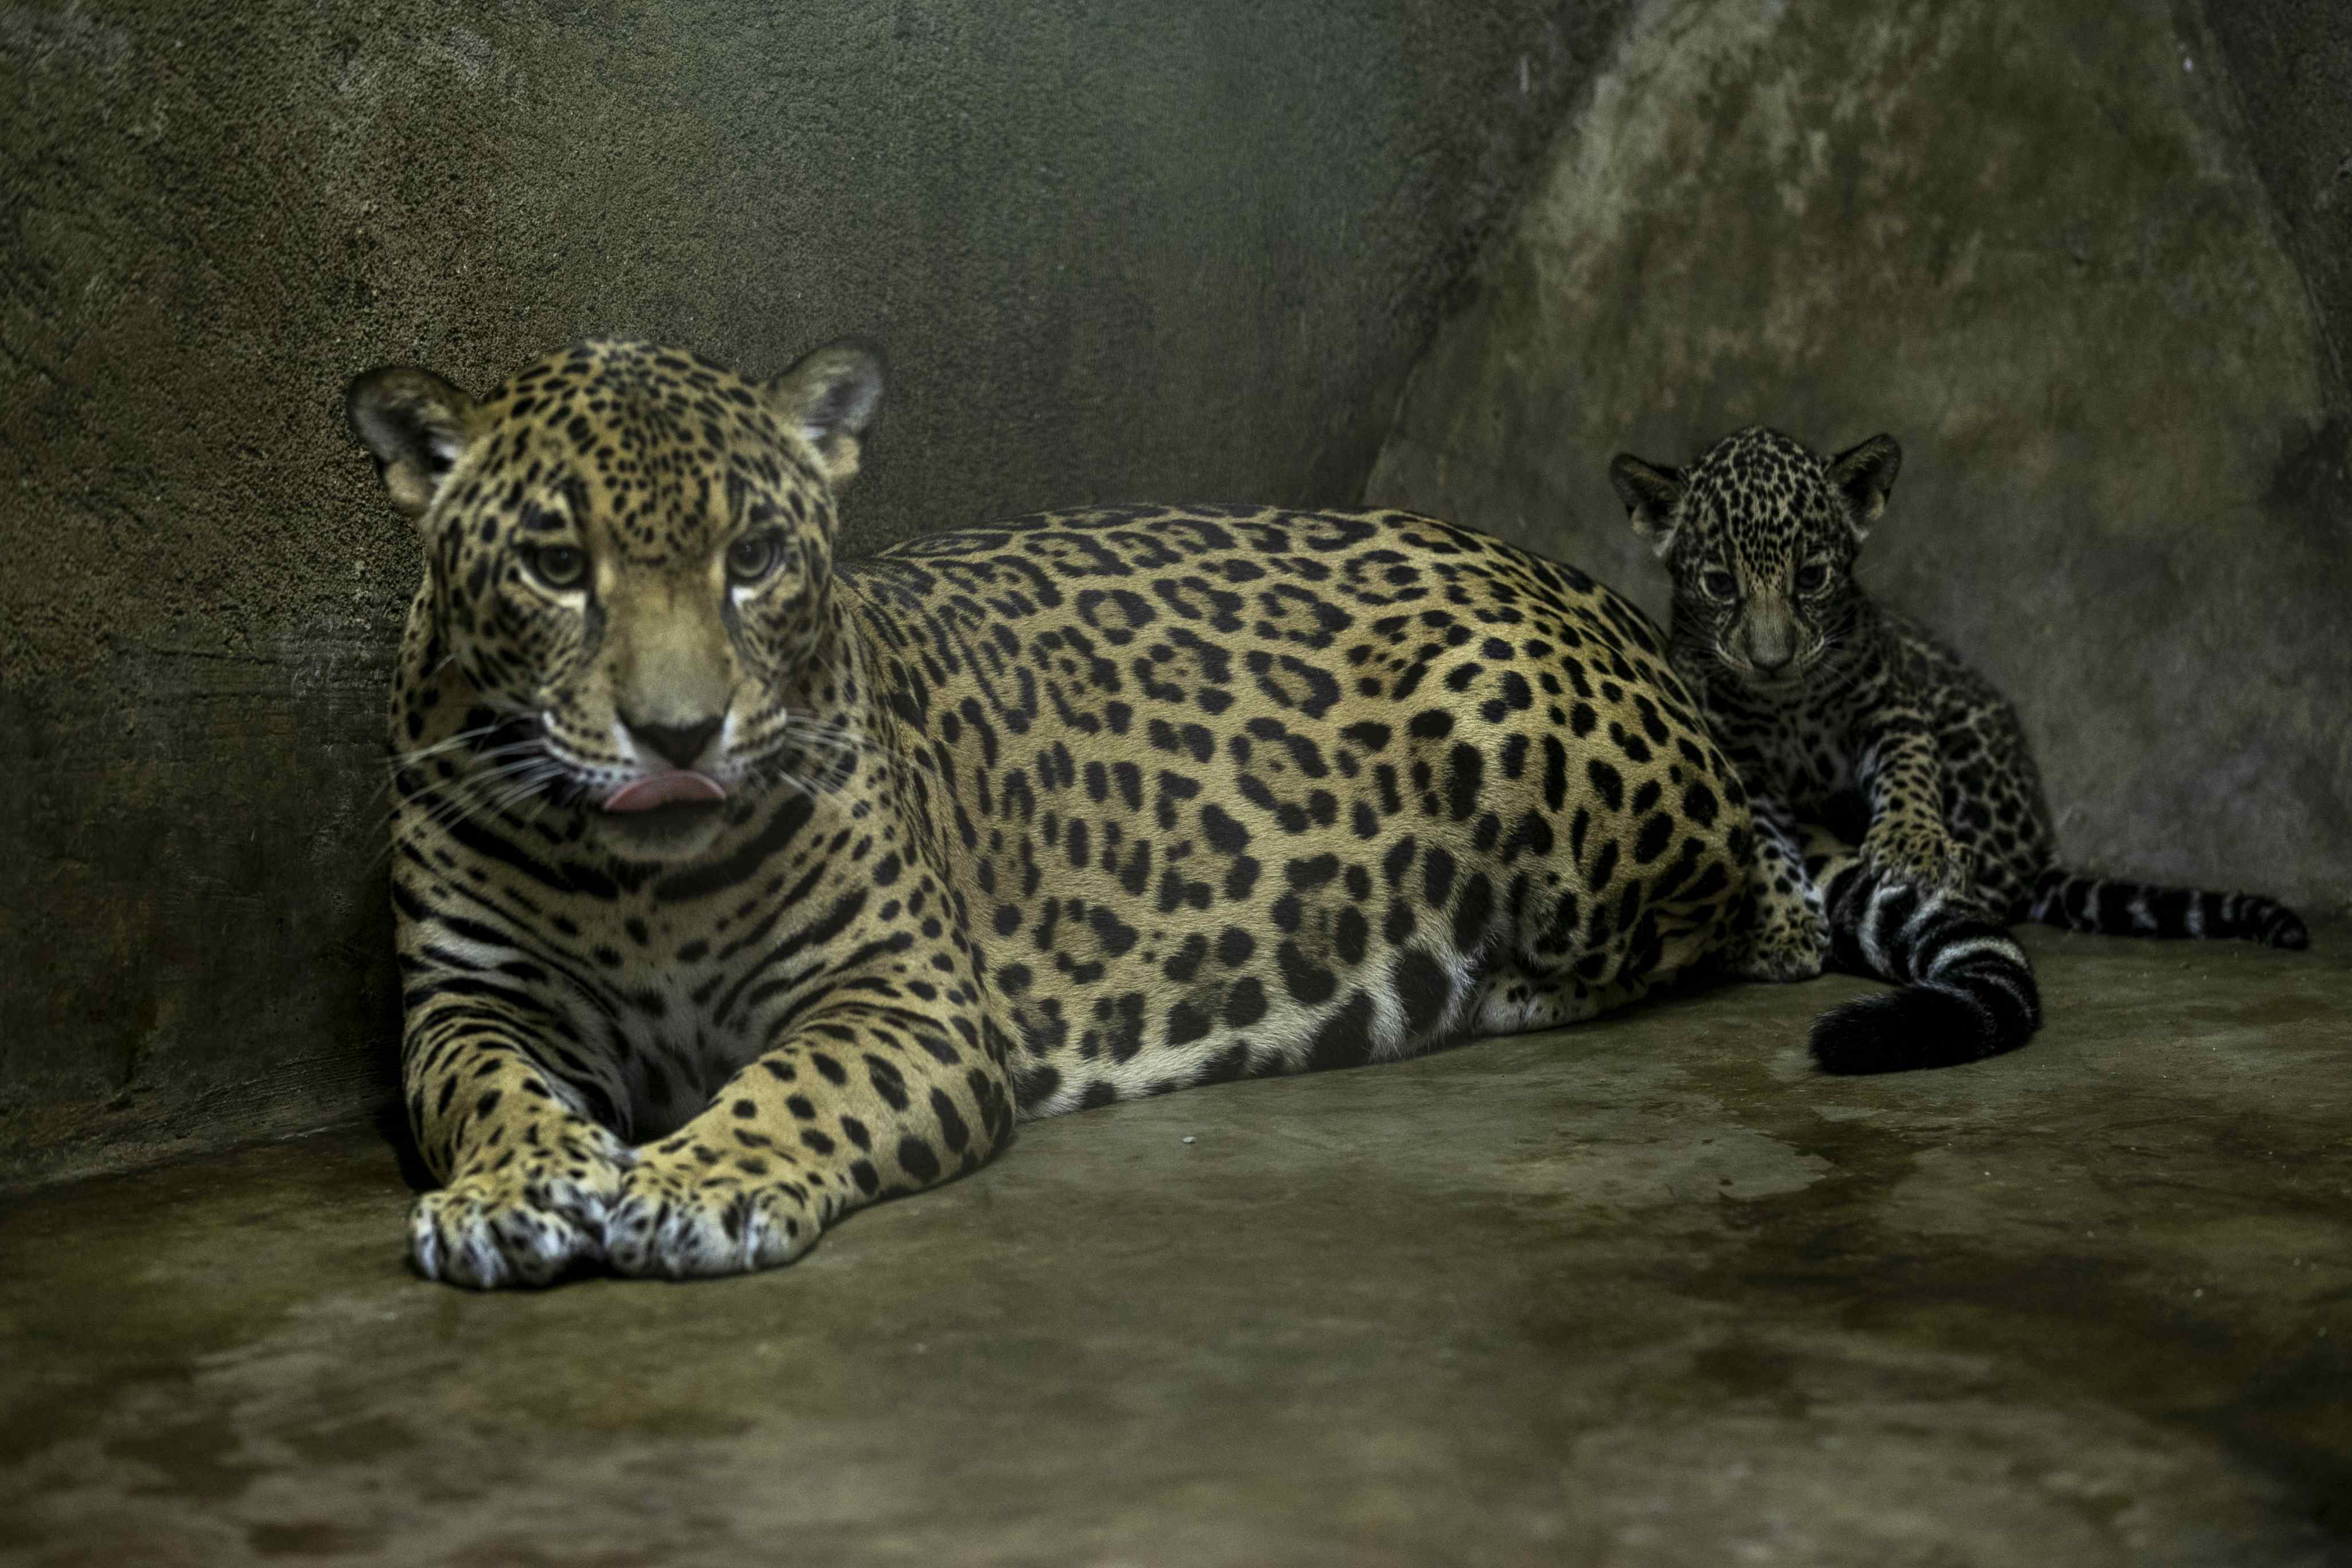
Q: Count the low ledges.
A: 0